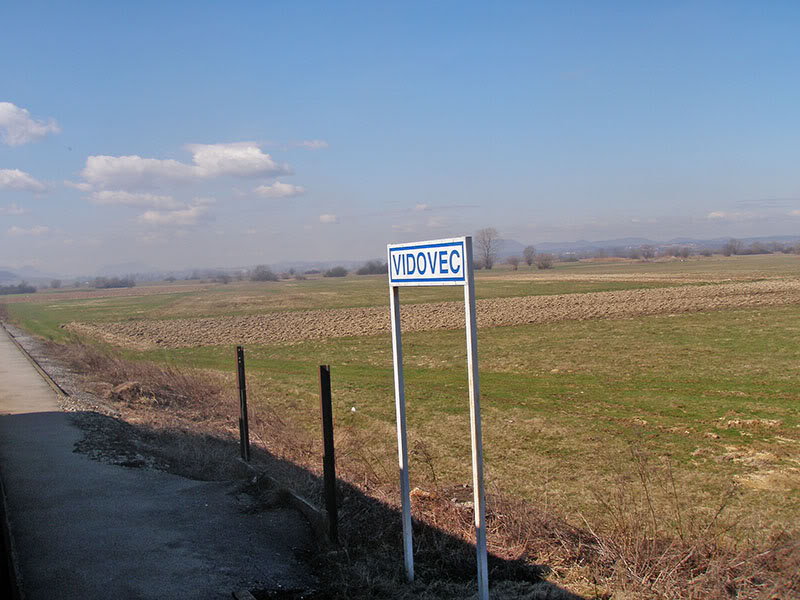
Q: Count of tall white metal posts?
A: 2